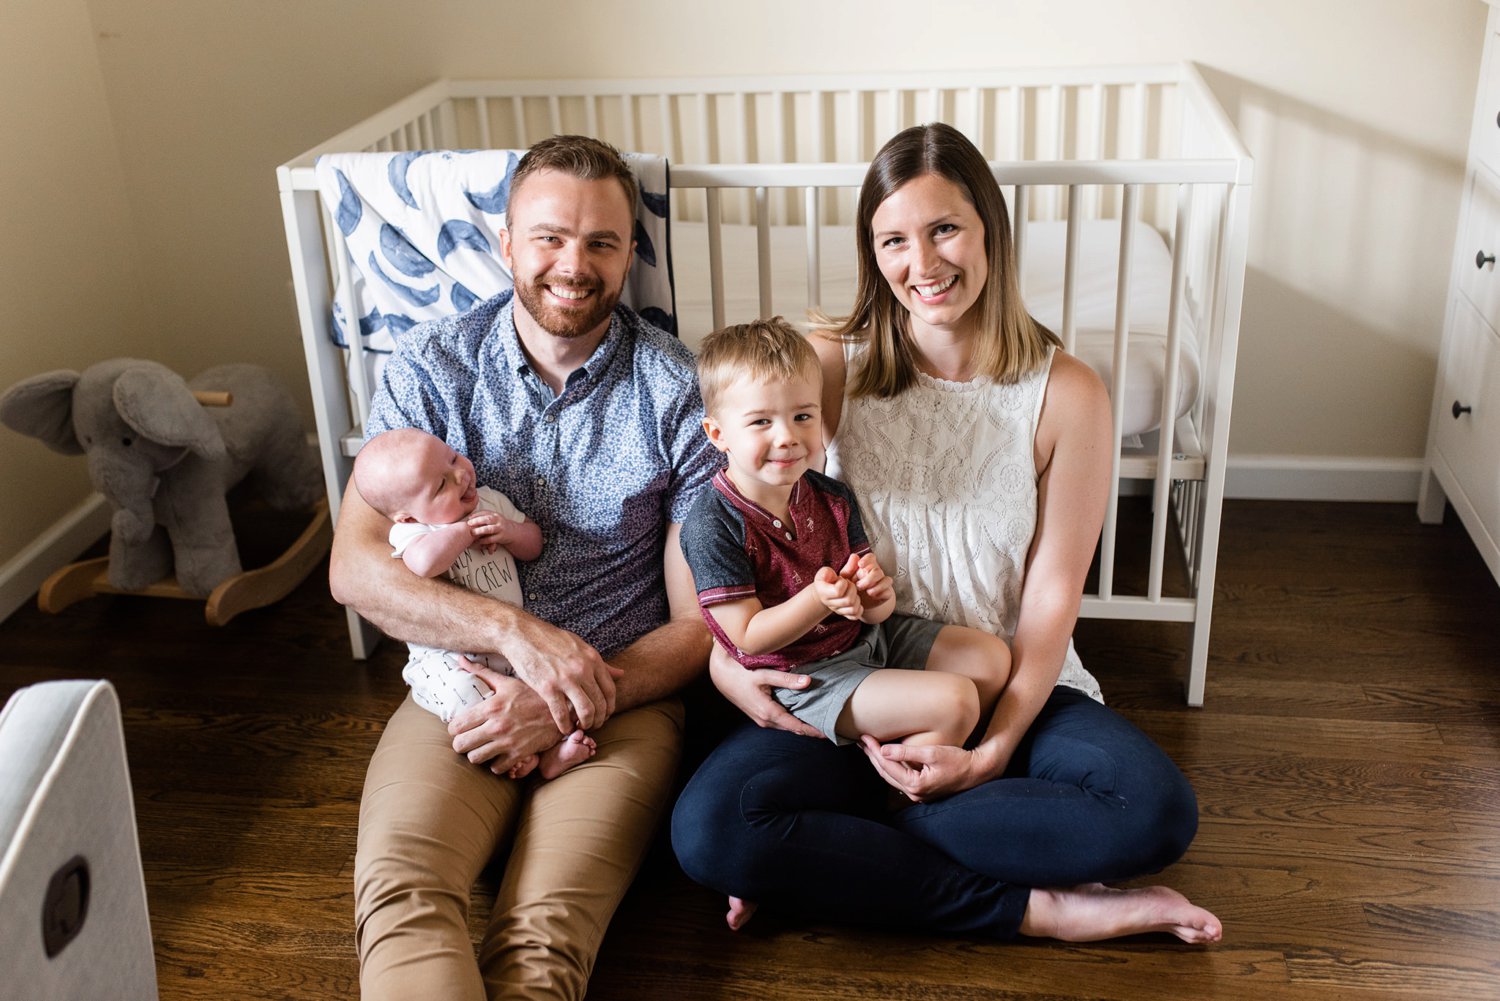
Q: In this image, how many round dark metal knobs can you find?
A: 3